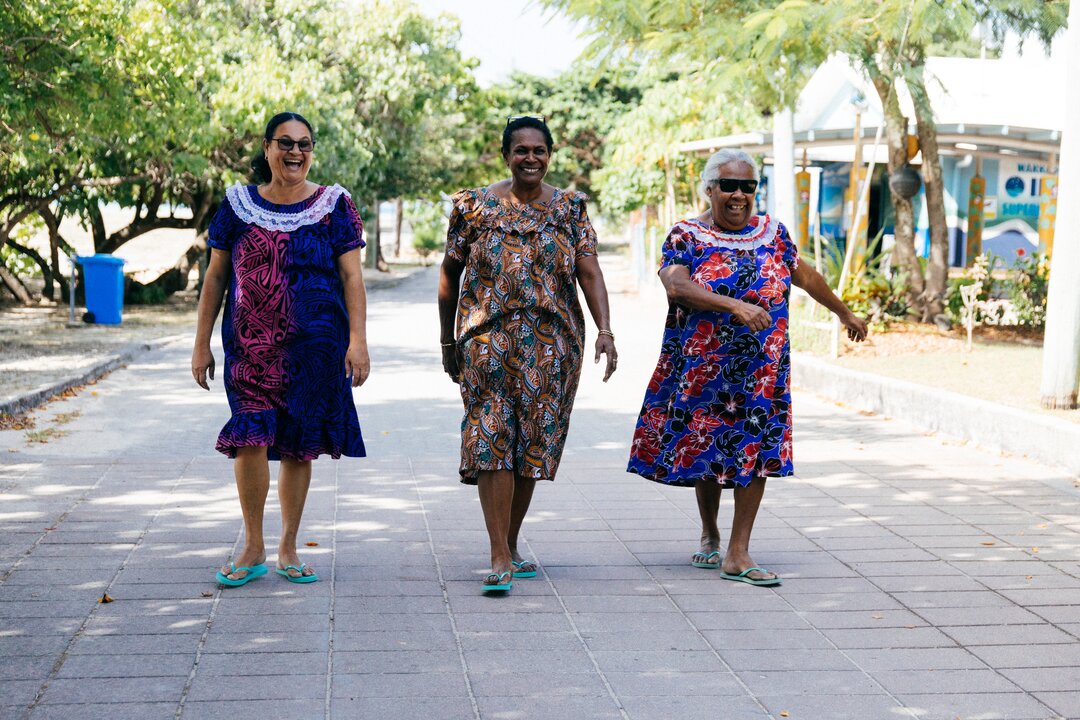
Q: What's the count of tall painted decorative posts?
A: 4